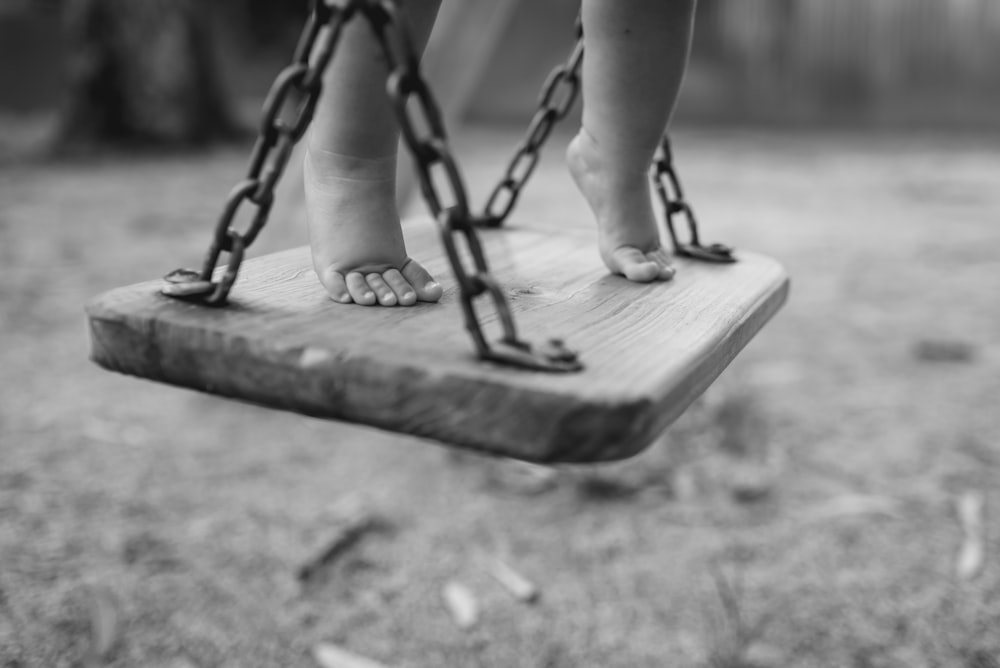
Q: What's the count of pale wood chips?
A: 4